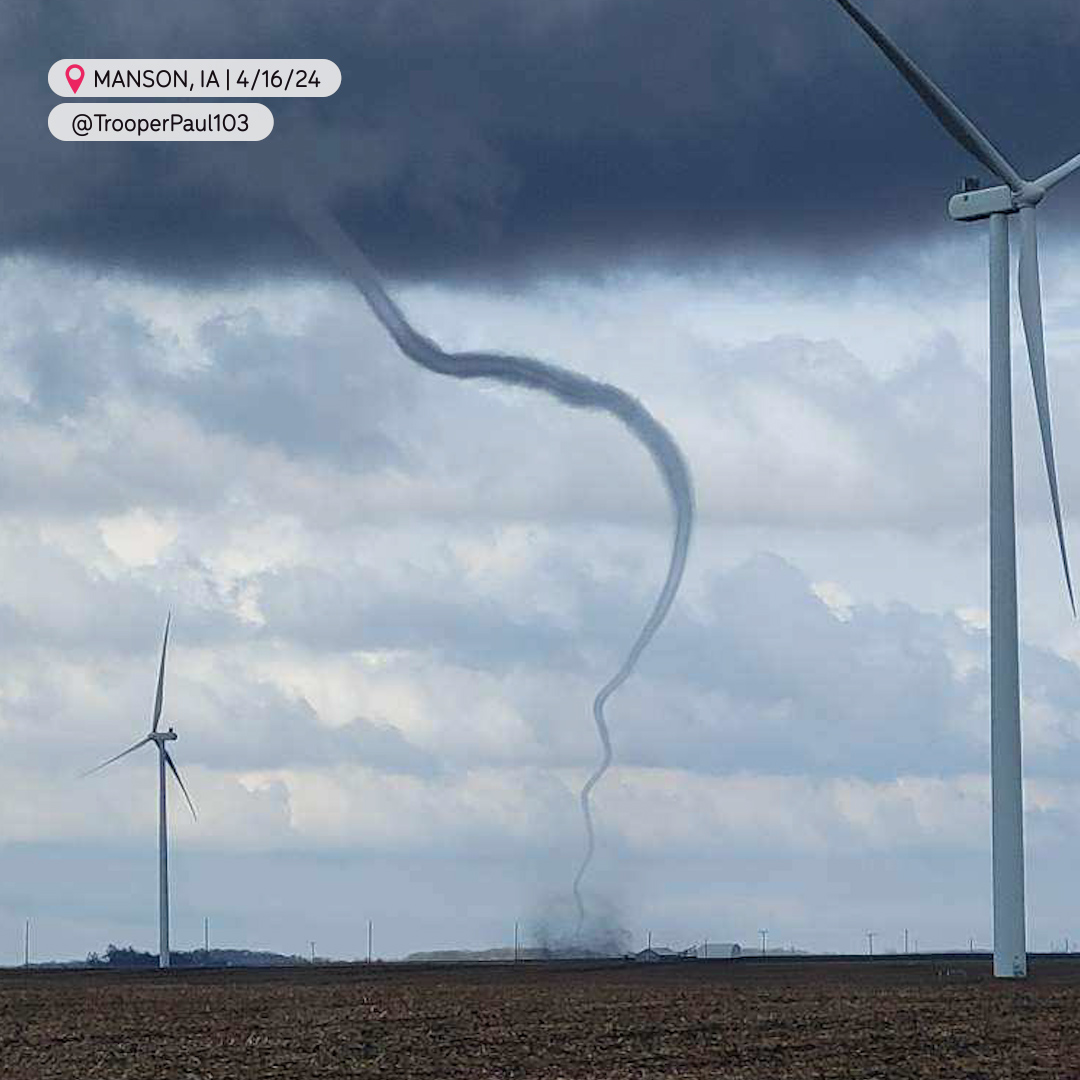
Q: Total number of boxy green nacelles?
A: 0